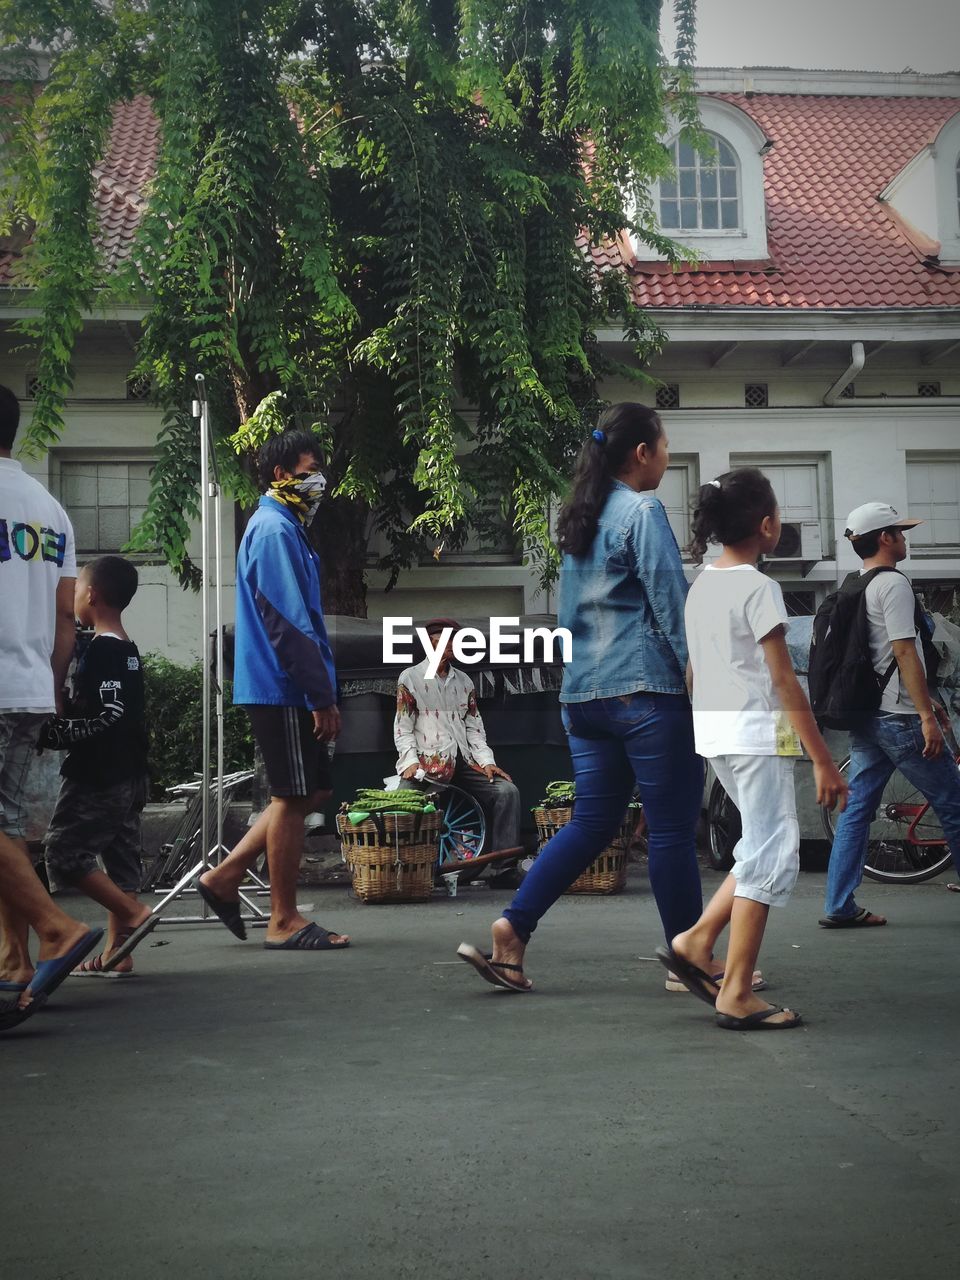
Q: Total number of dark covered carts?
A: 1